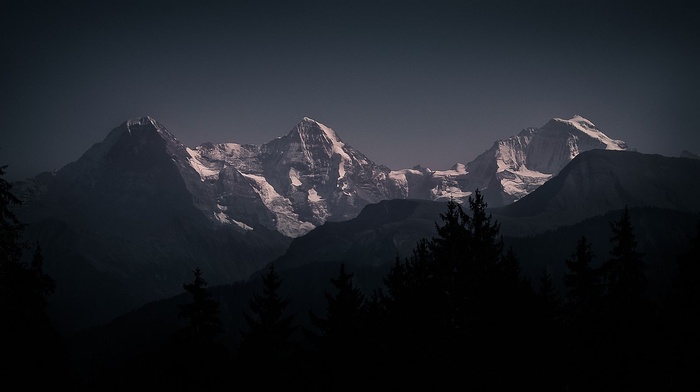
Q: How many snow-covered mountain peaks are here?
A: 3